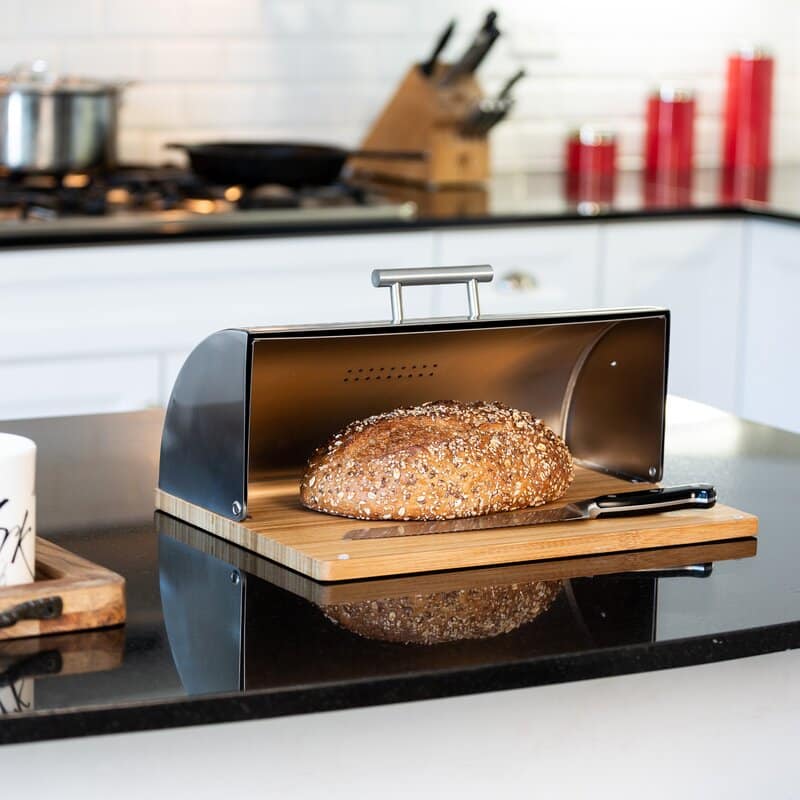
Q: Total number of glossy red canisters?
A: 3